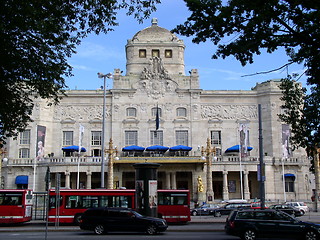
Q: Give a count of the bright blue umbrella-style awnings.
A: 5